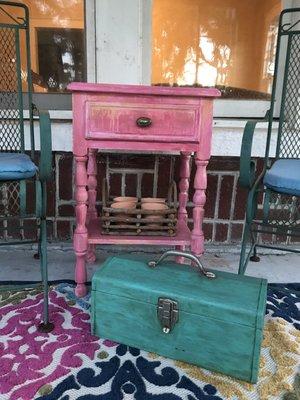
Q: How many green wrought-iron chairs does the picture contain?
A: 2